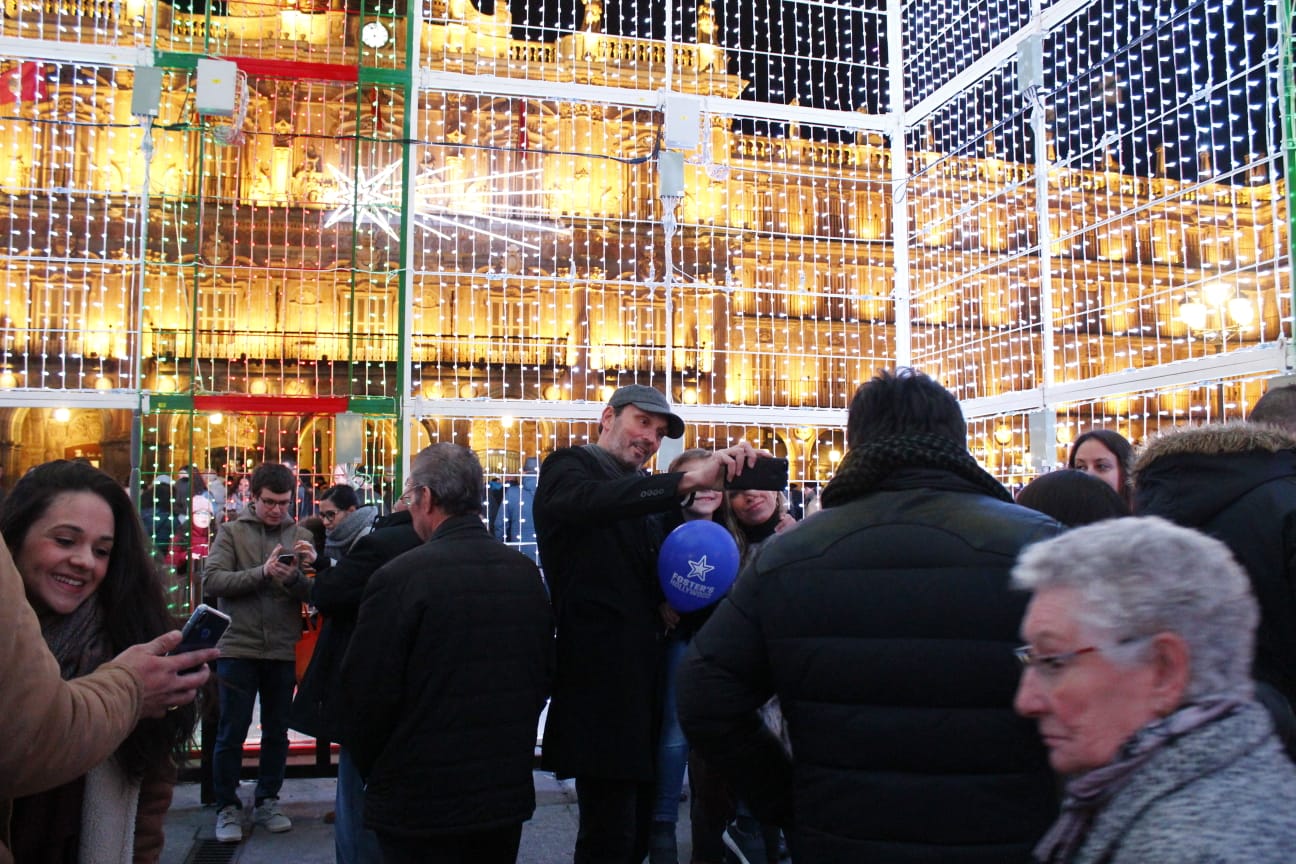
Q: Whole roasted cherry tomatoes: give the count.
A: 0